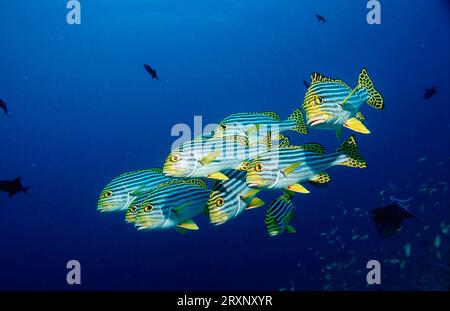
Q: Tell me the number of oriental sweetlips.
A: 9